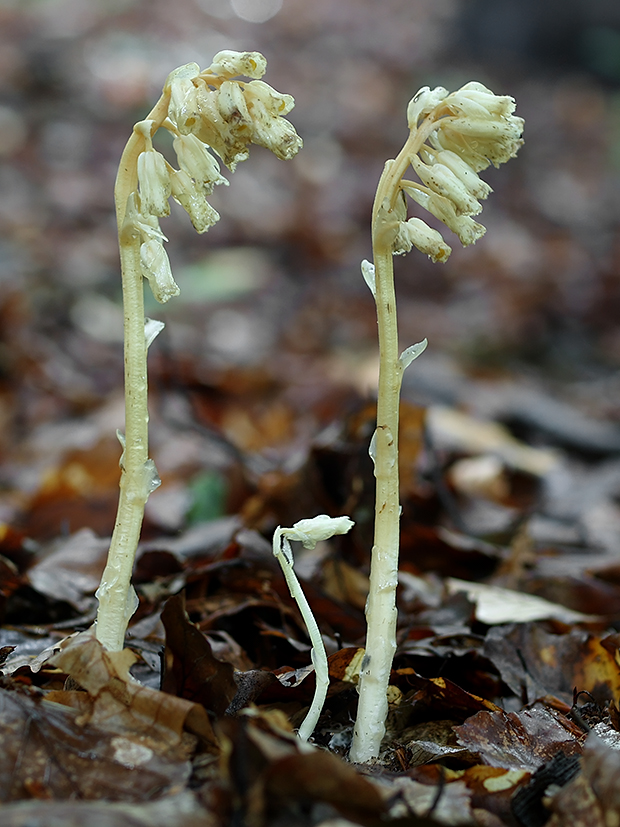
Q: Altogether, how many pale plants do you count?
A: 3